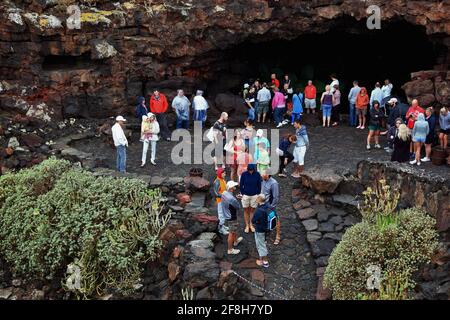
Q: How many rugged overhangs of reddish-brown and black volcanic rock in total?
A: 1